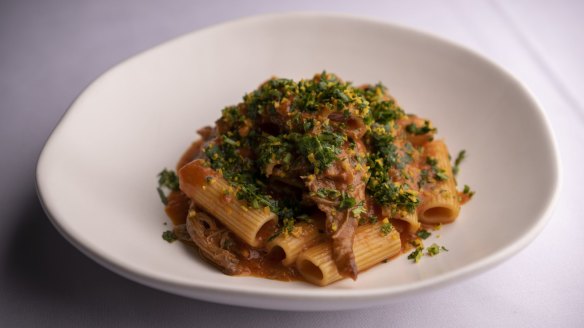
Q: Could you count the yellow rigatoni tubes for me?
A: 5